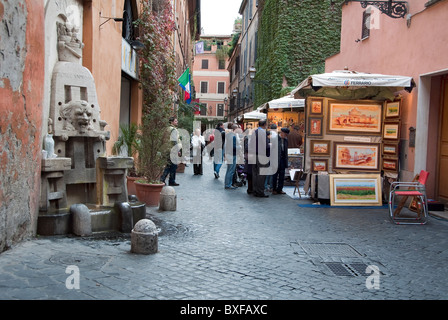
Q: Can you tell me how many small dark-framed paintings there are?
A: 8